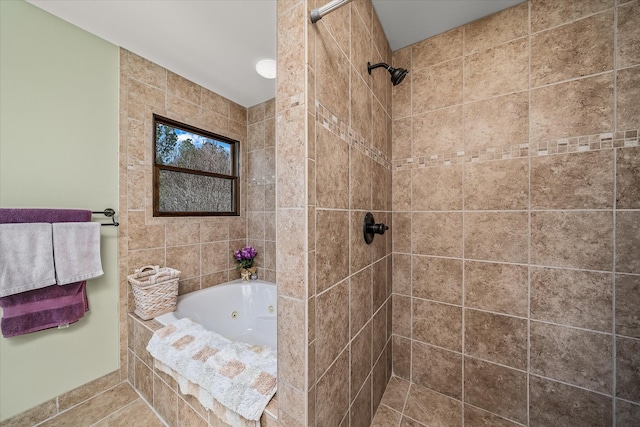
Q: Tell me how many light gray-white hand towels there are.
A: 2